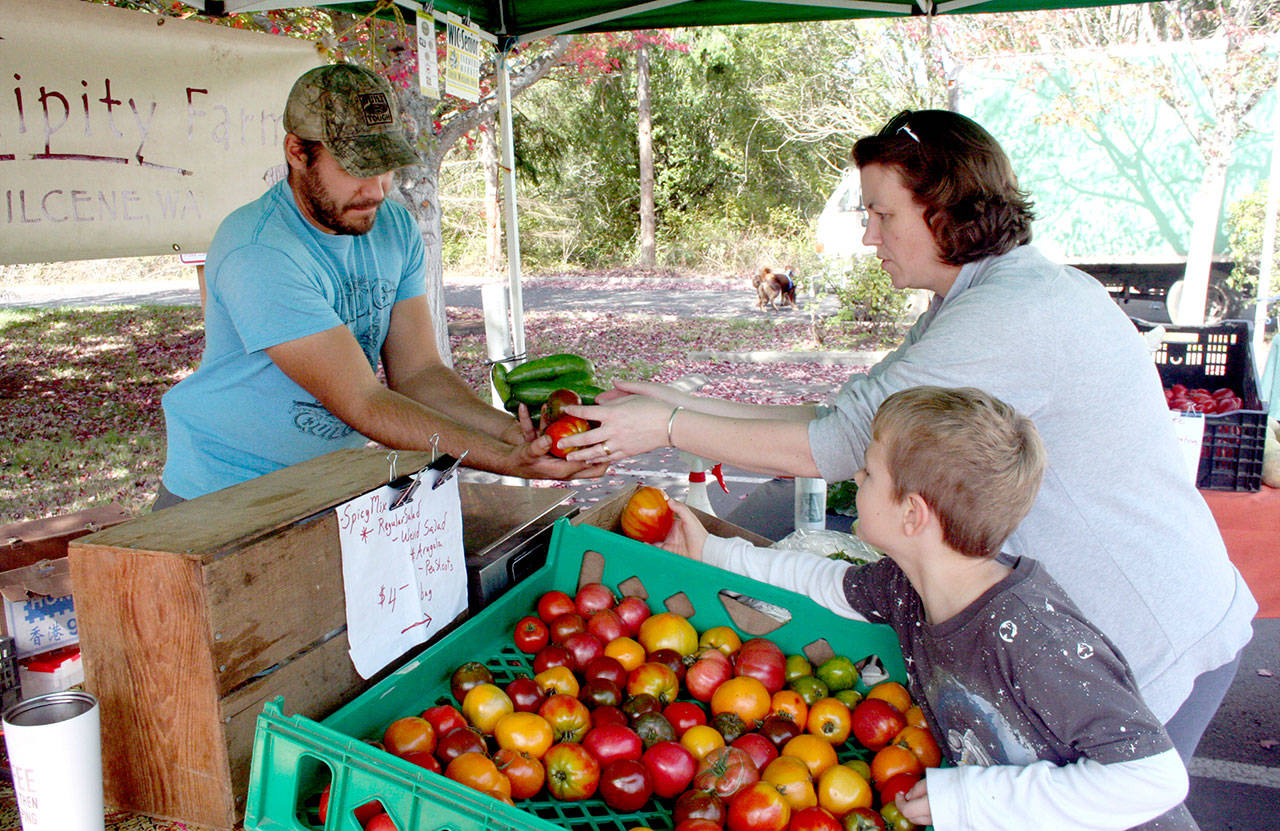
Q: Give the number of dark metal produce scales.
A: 1